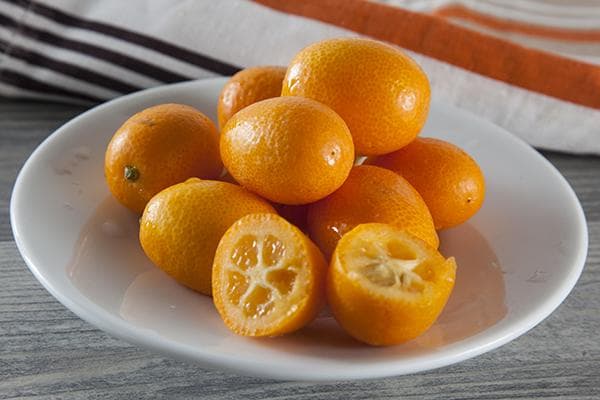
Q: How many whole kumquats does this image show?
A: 7